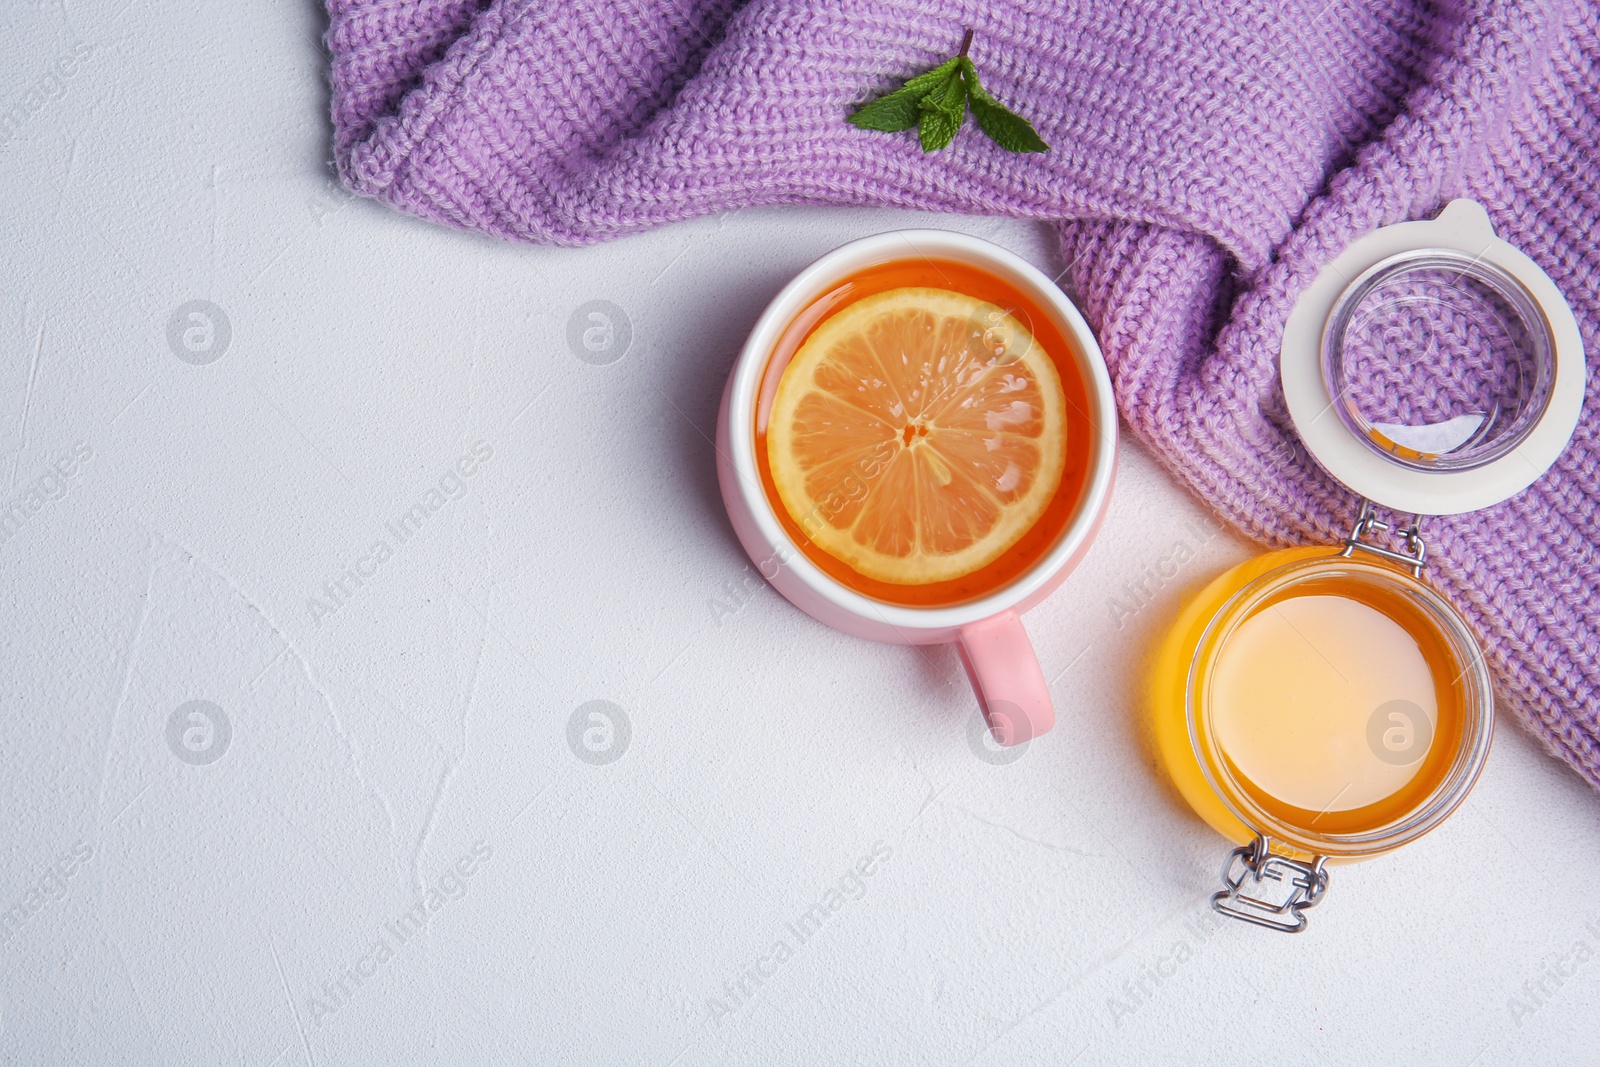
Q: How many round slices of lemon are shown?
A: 1